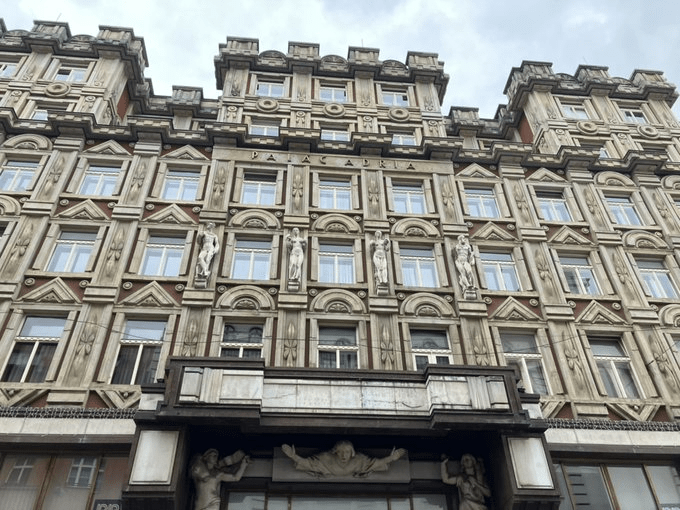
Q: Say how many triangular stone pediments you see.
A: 12